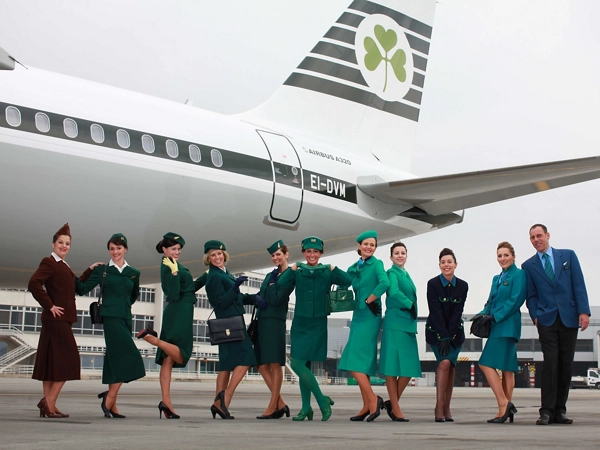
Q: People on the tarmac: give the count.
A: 11